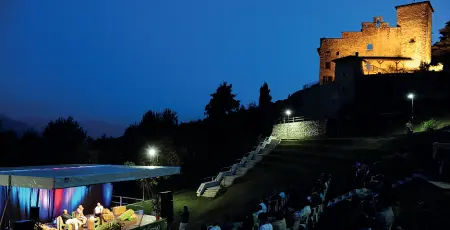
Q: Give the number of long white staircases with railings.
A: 1